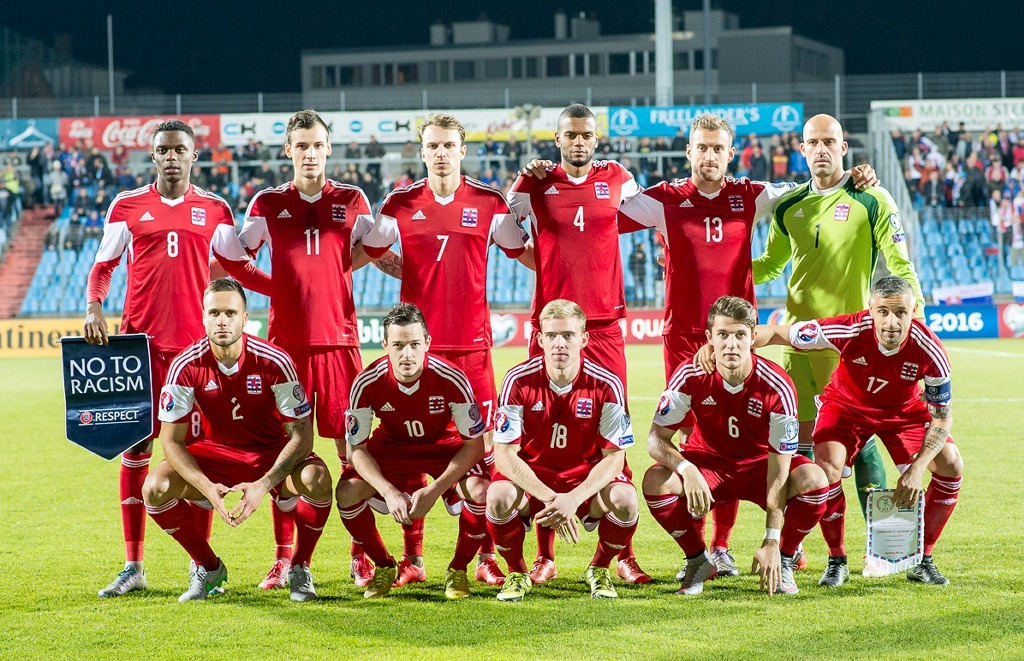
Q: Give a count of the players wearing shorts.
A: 11